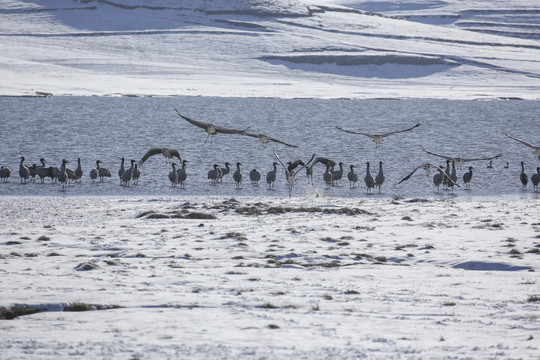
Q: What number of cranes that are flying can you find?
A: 9